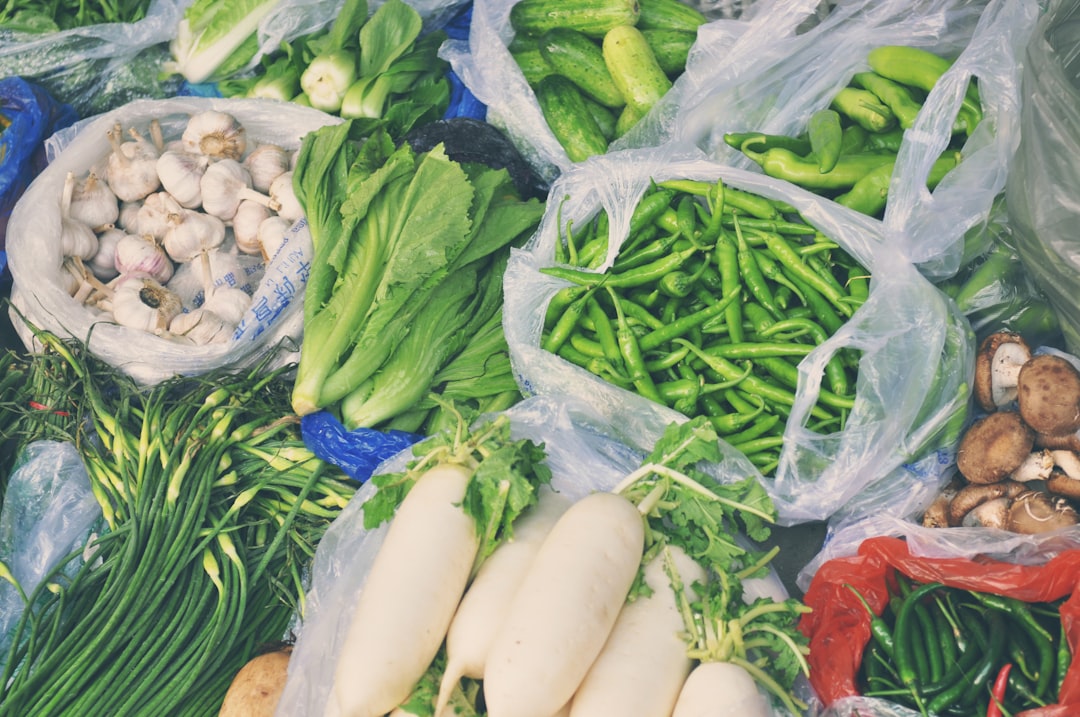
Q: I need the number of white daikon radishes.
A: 5